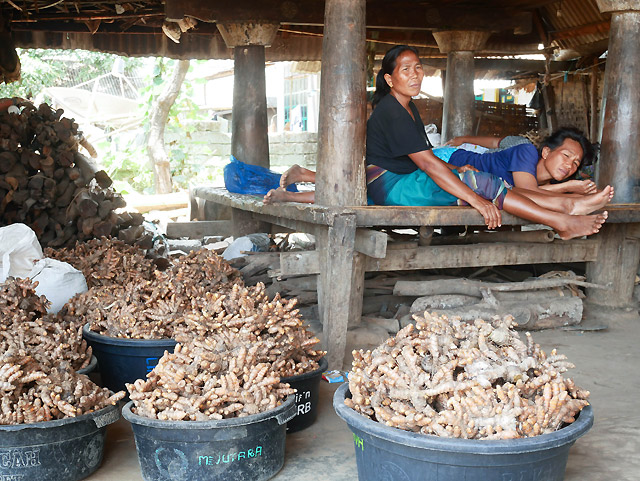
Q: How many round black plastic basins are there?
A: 6